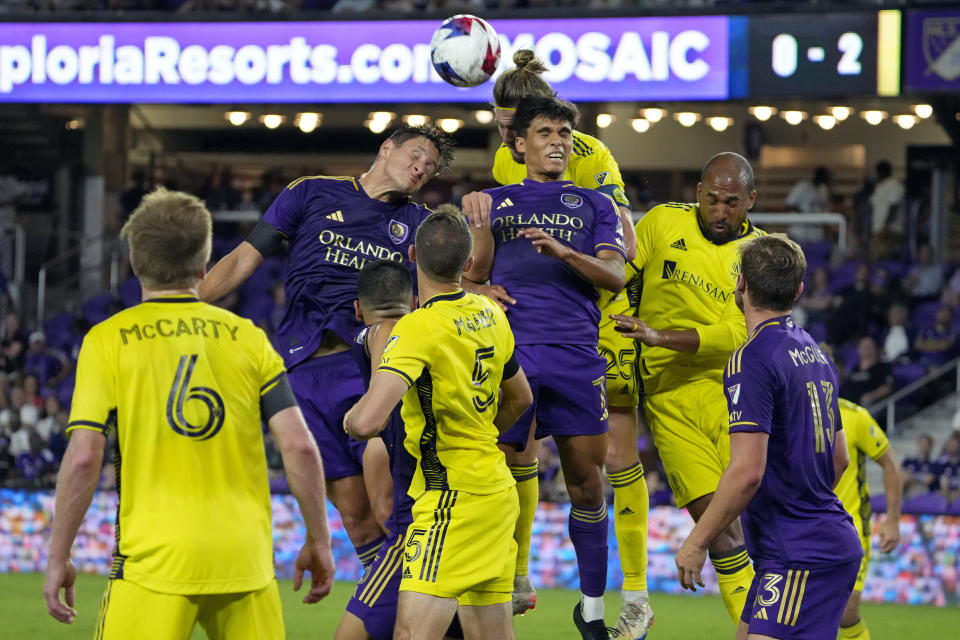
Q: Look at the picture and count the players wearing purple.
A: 4